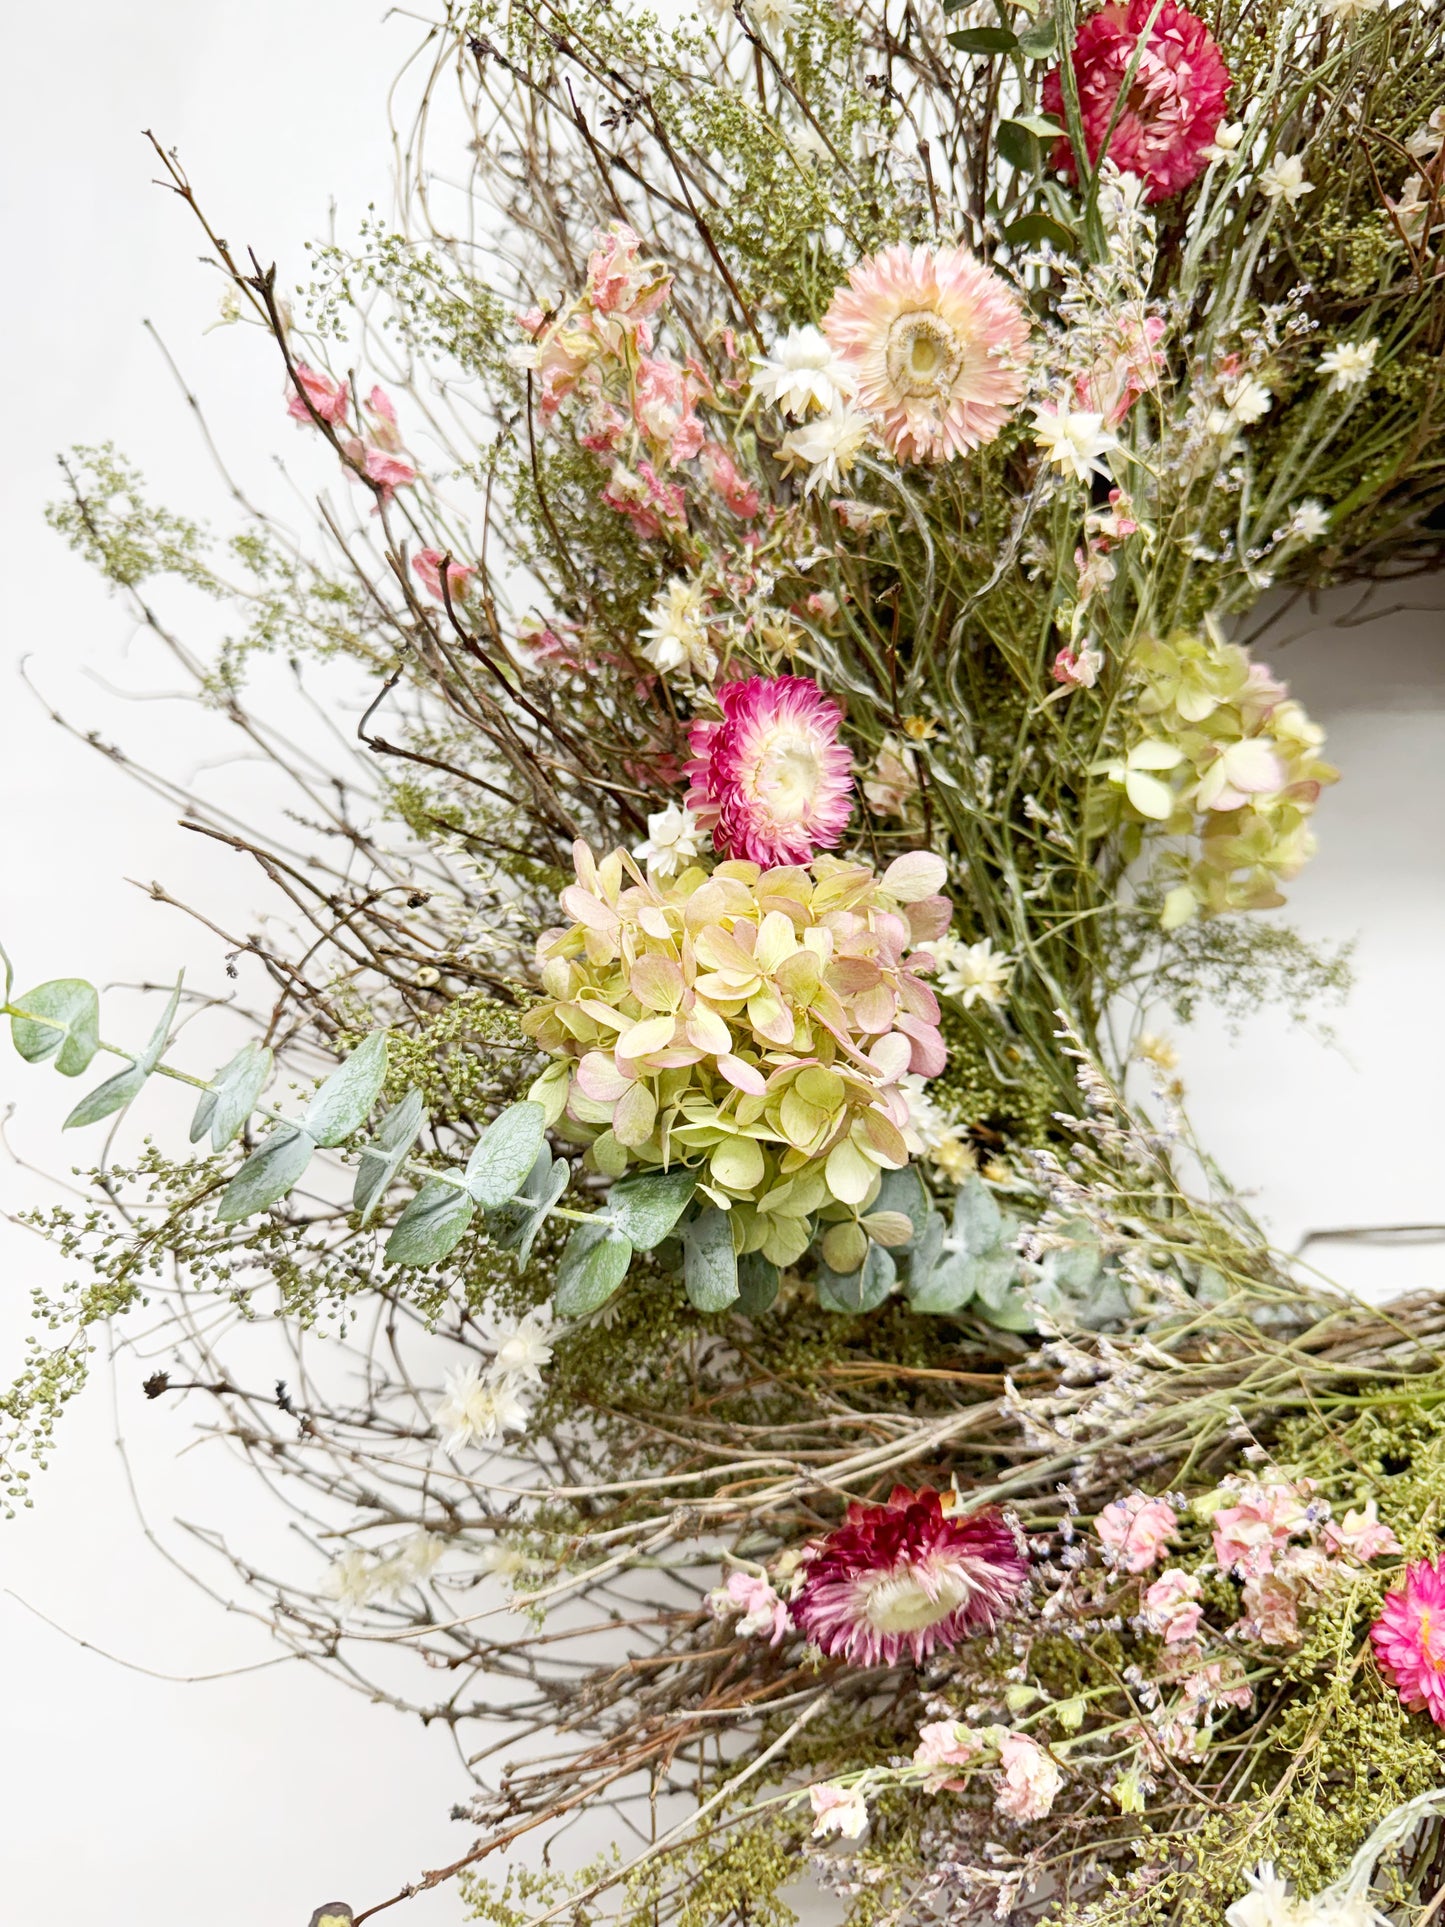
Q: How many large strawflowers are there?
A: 5